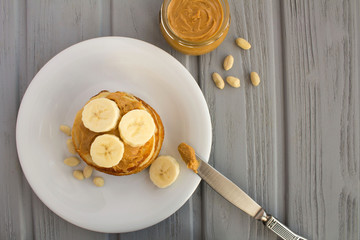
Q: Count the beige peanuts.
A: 11